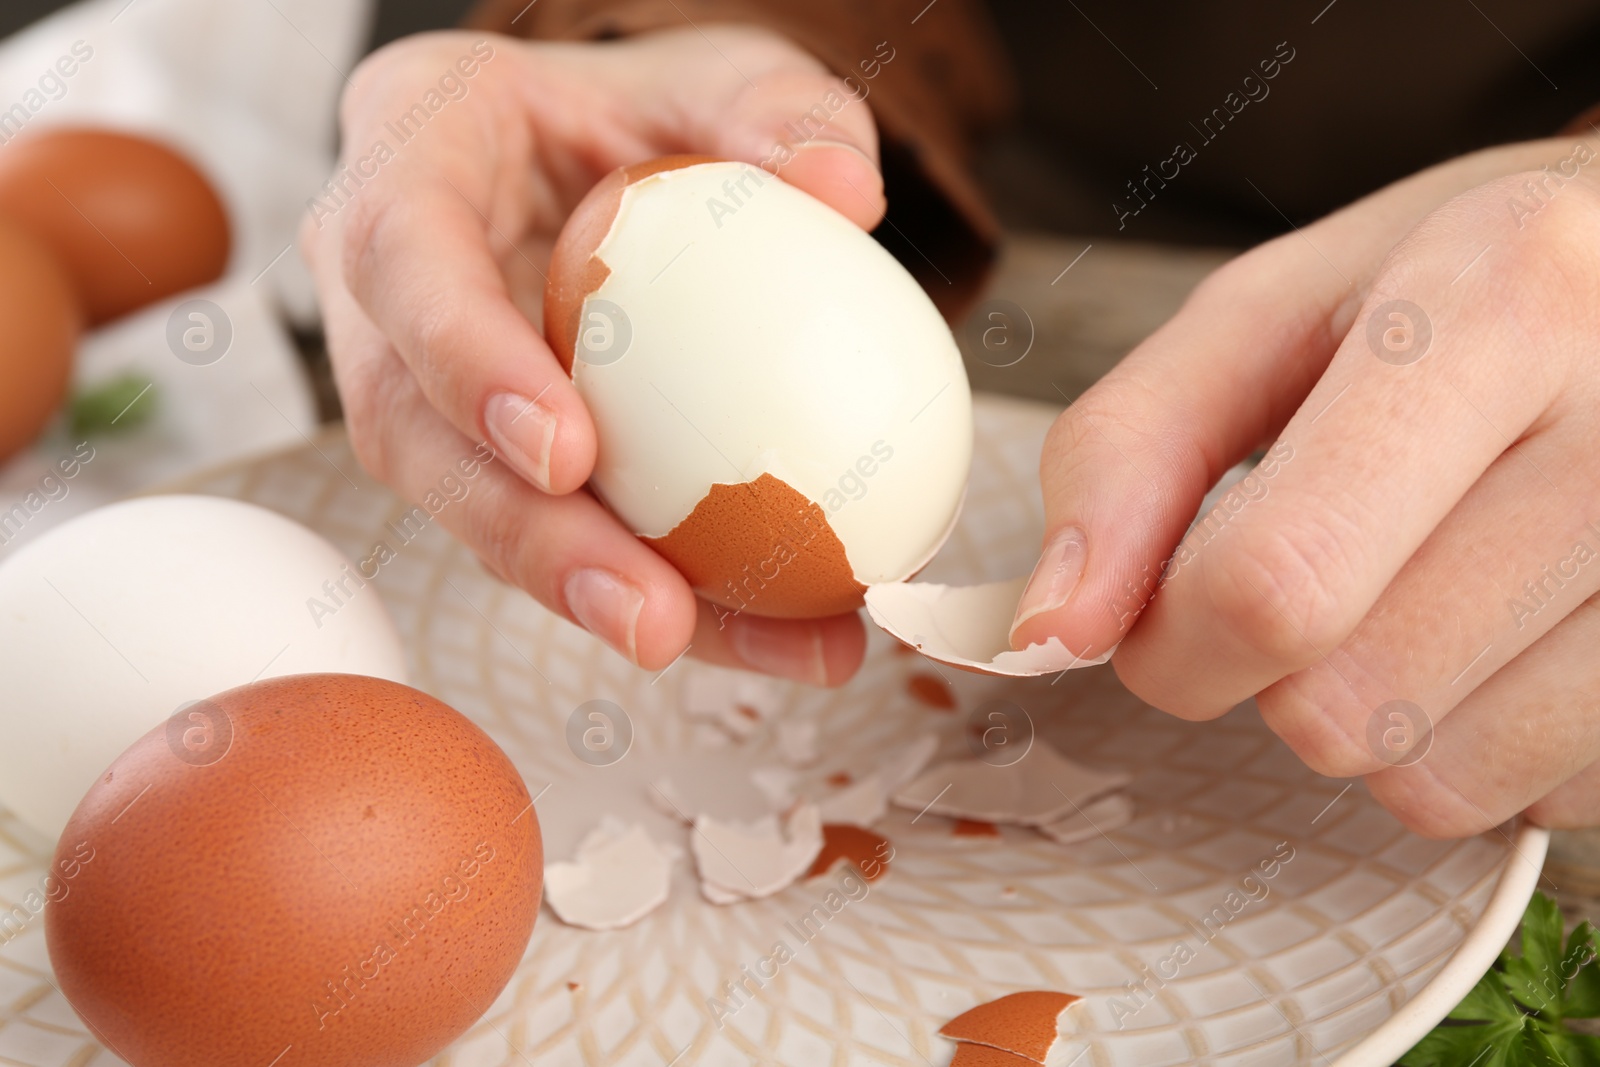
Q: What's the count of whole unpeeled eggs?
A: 4